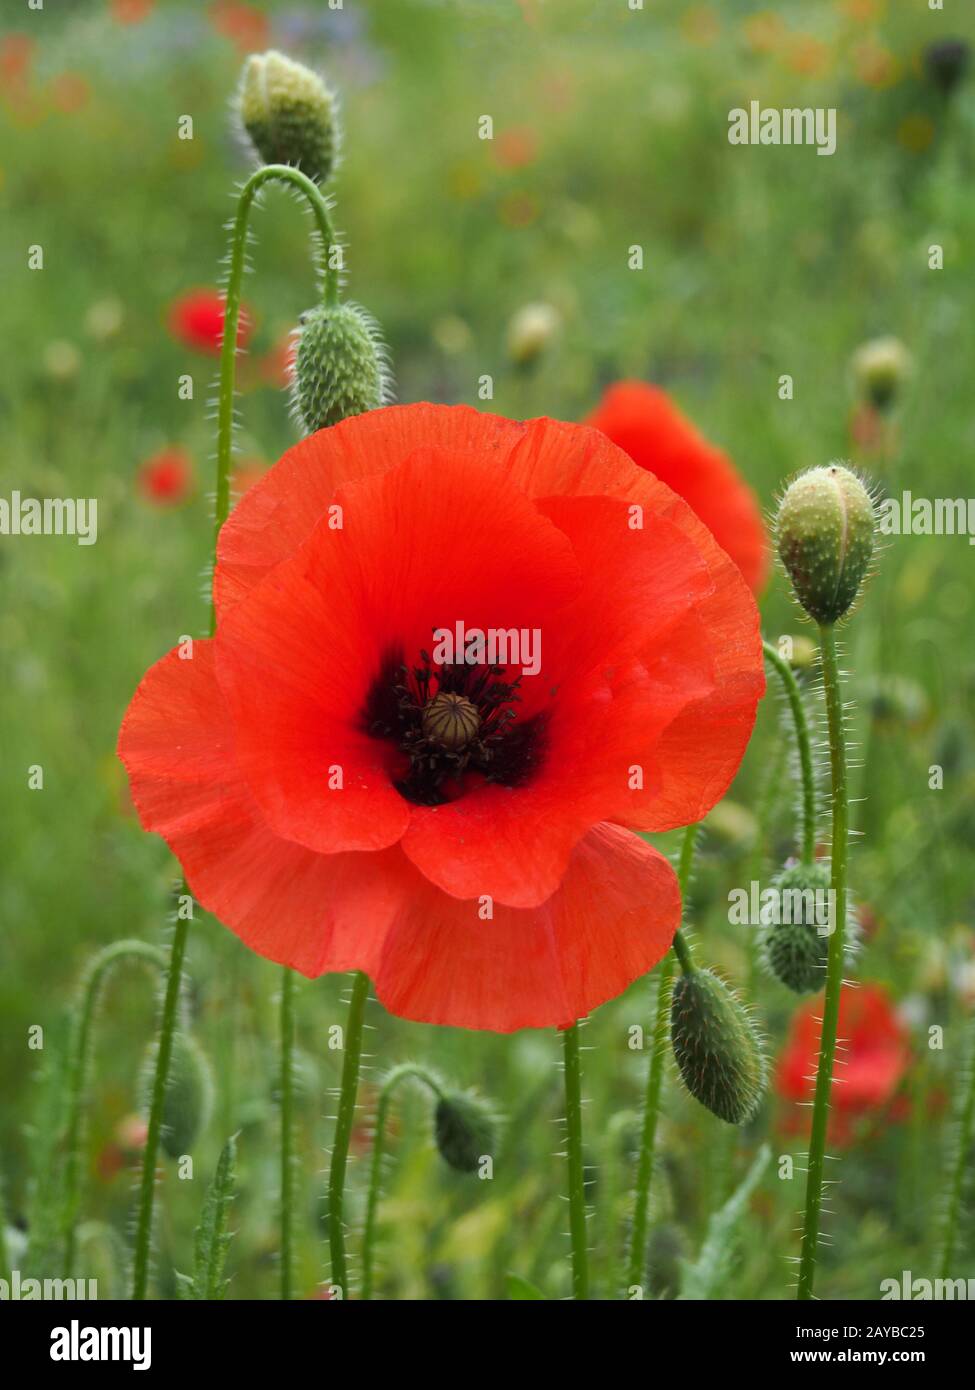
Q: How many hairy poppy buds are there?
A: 7